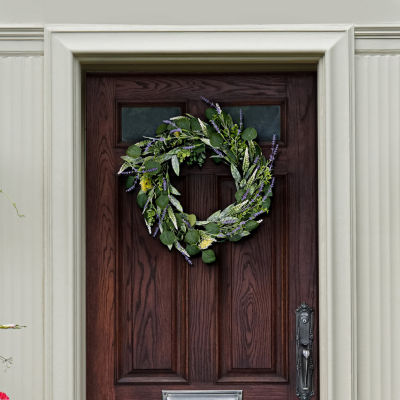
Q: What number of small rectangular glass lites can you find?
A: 2